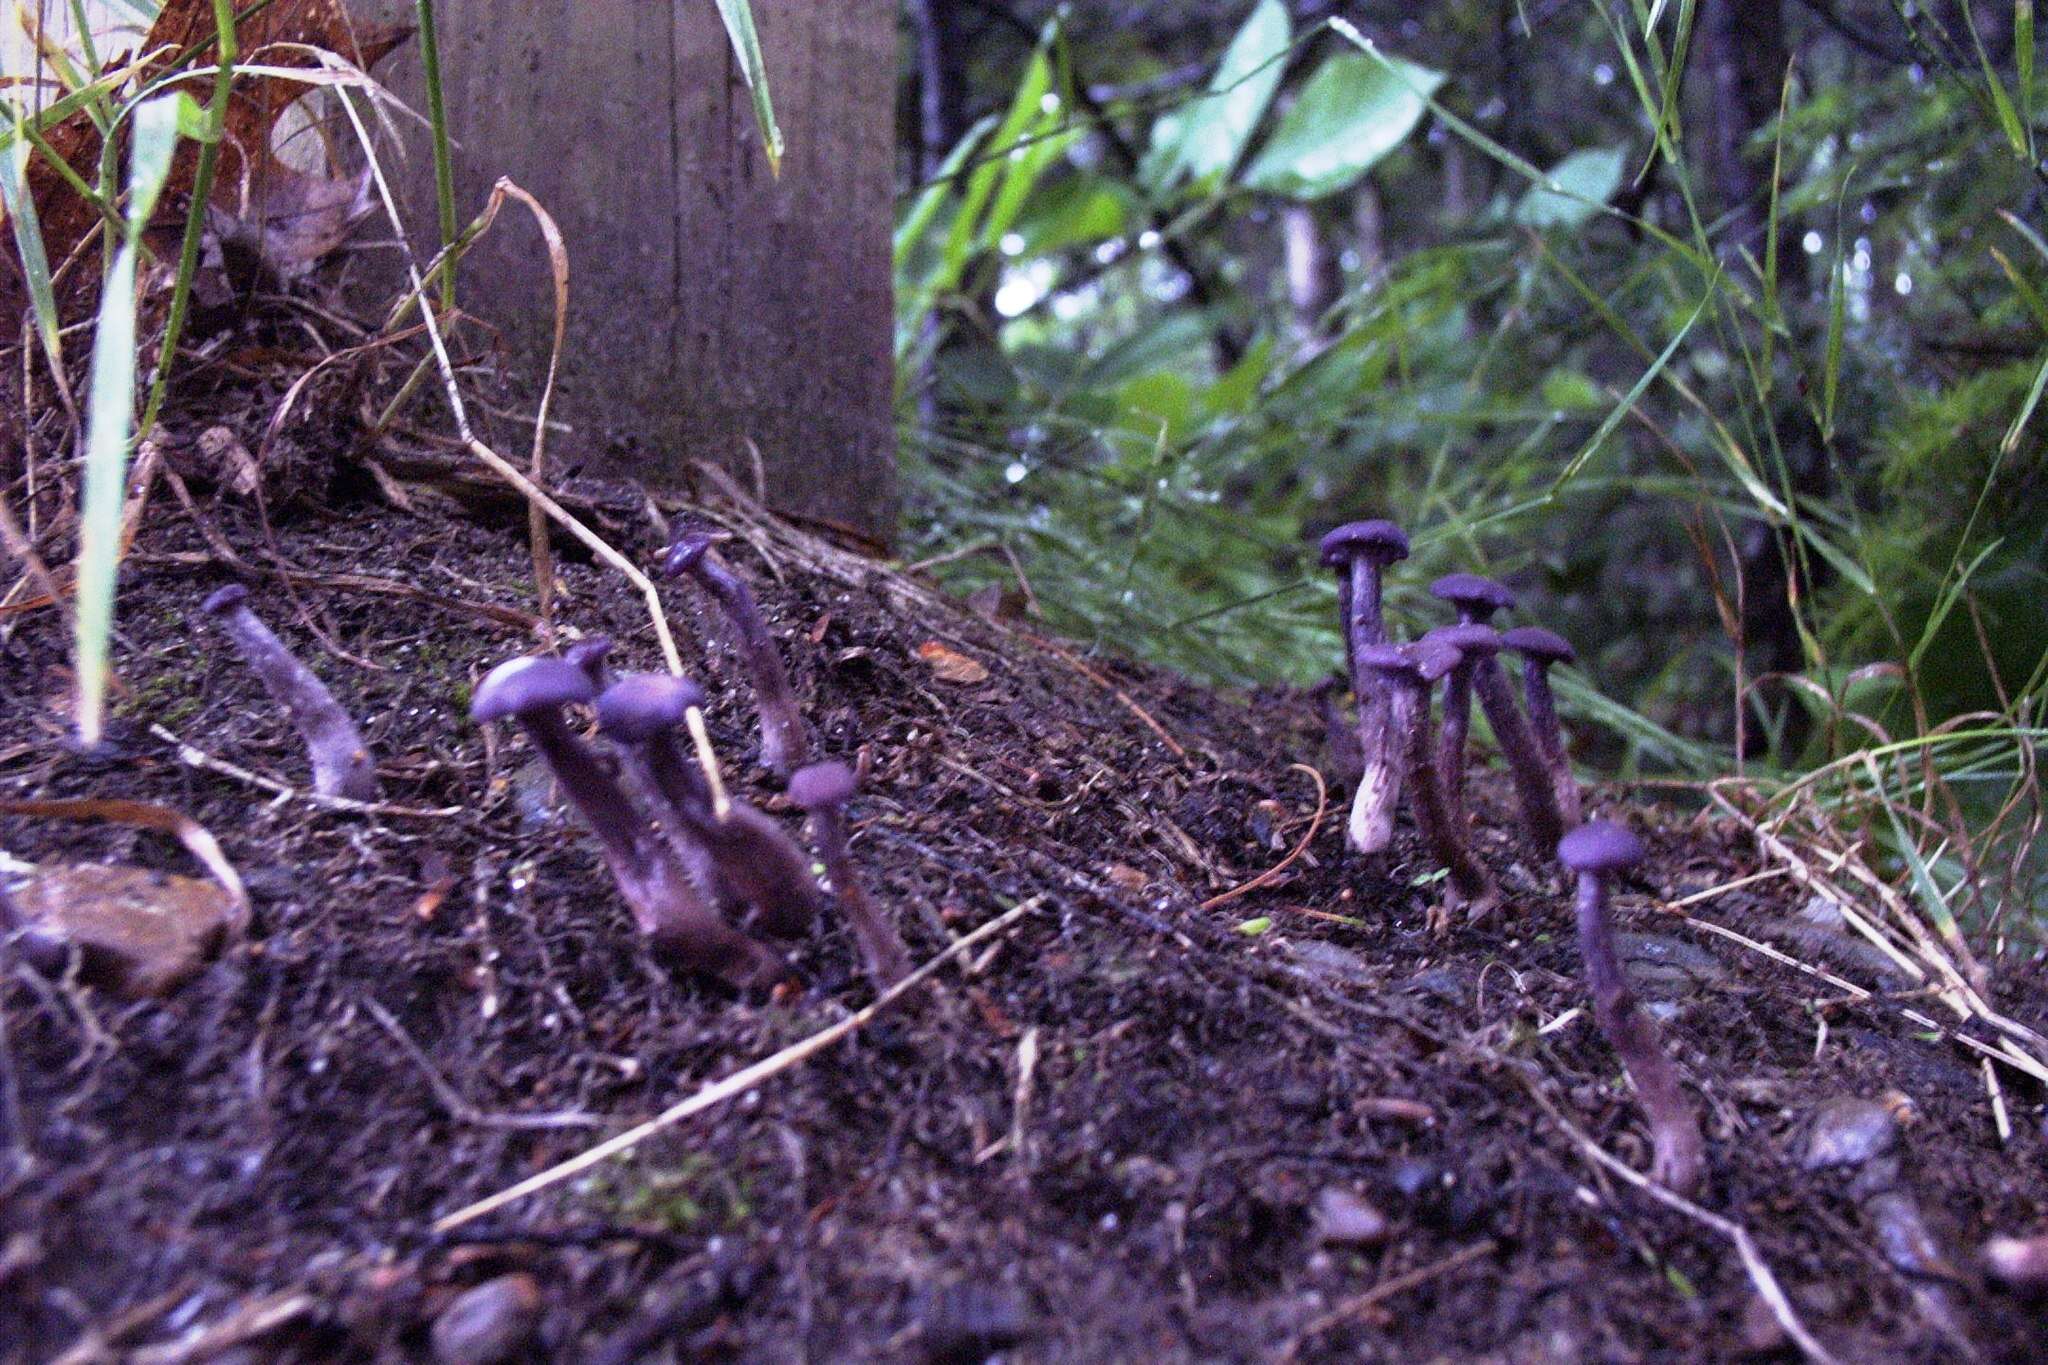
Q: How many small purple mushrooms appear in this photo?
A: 12